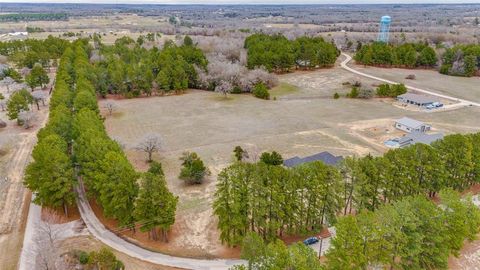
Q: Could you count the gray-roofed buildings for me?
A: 4